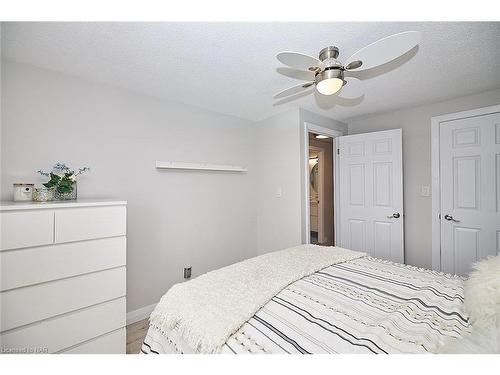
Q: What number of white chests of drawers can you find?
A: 1